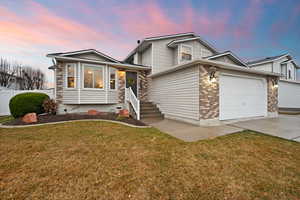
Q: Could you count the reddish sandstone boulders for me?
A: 3